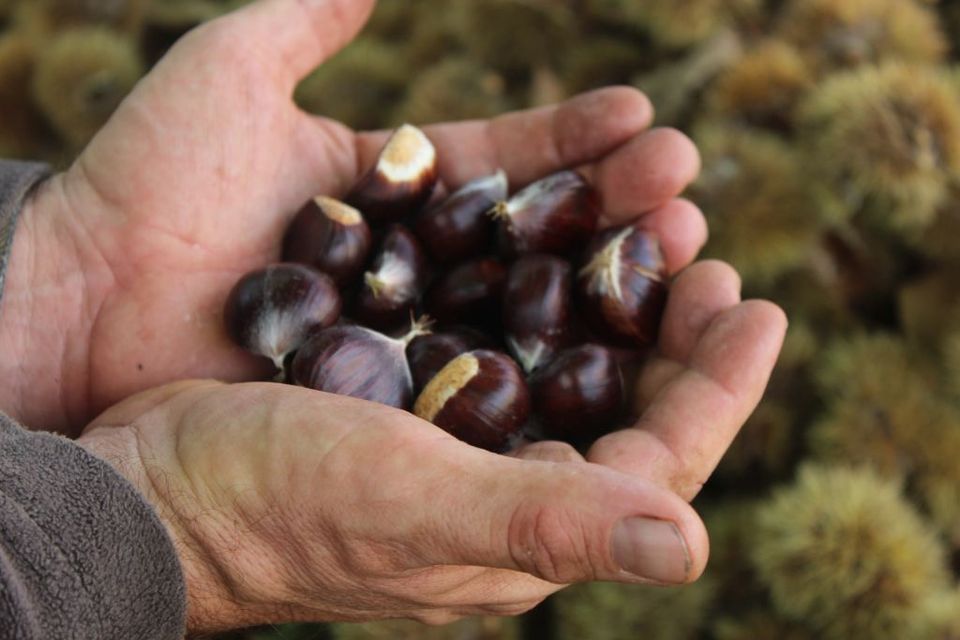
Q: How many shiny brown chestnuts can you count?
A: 13